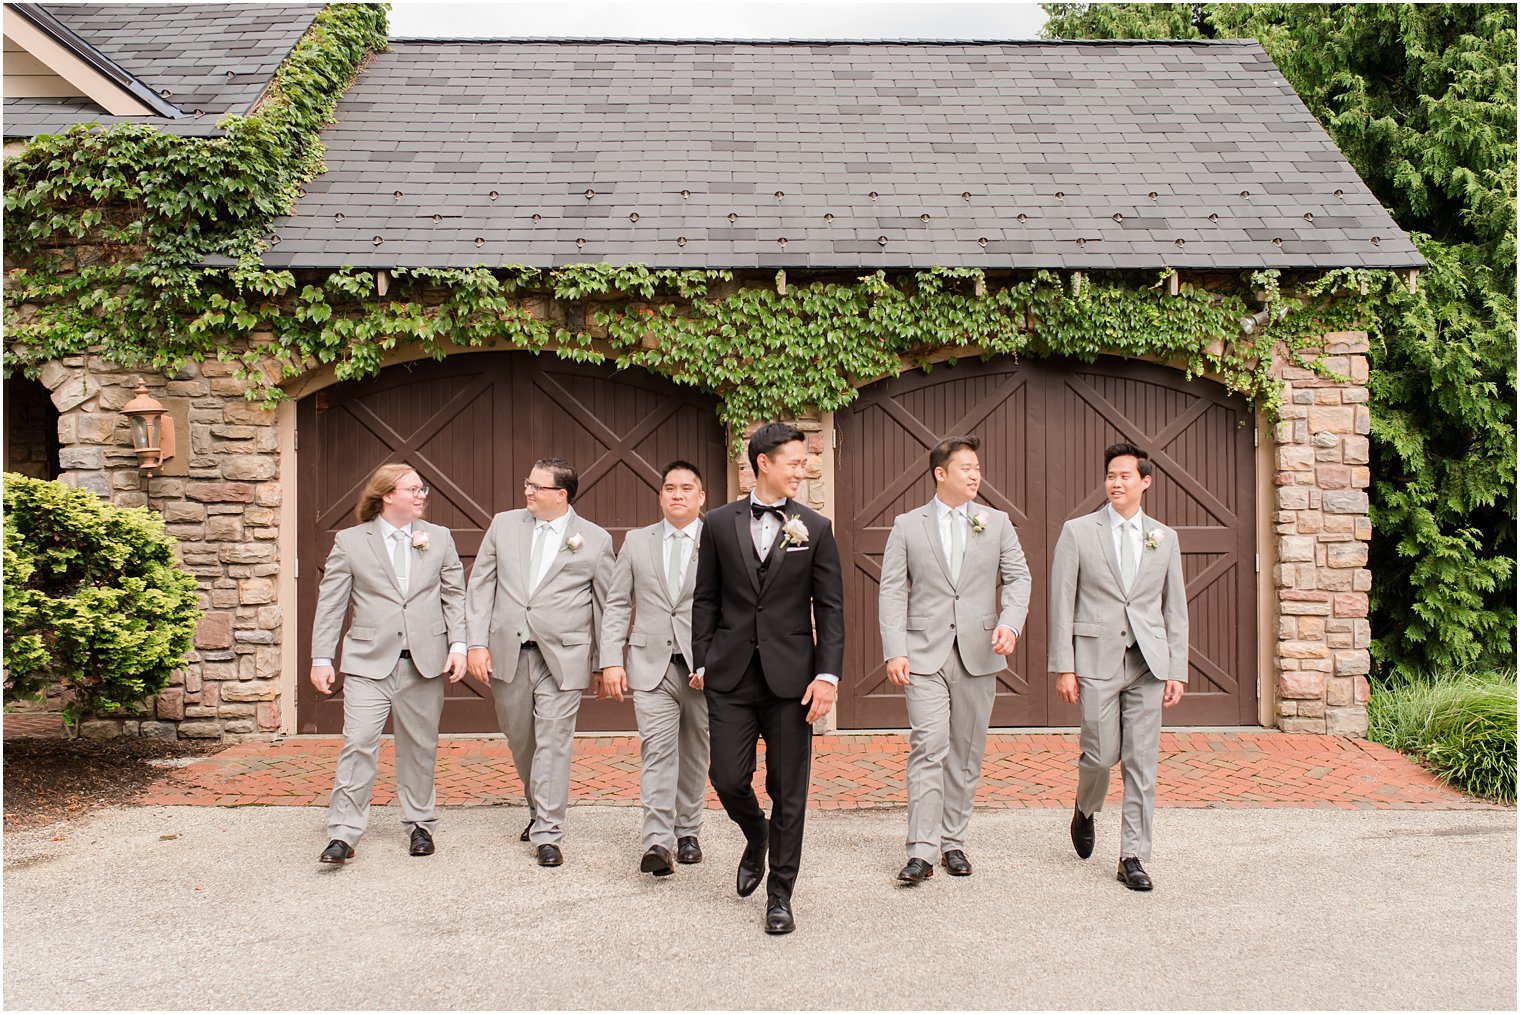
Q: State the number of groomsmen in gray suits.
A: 5